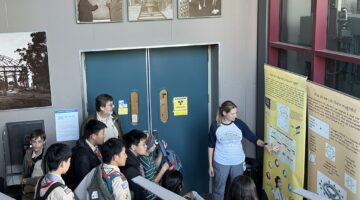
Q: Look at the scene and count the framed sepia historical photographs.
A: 4